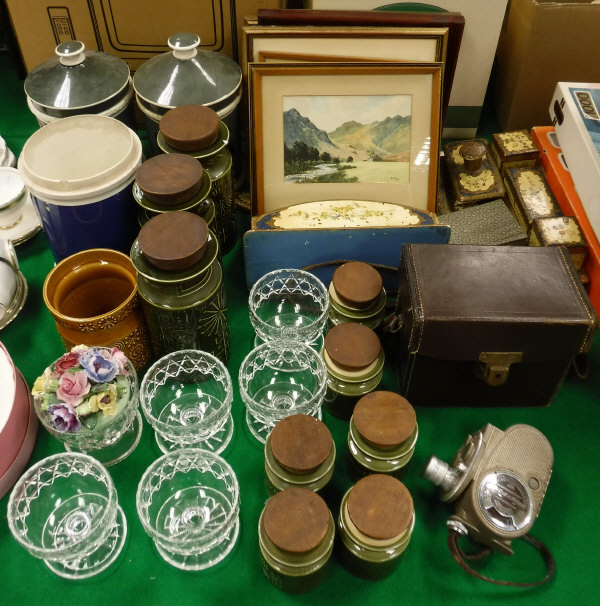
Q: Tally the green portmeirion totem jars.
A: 9